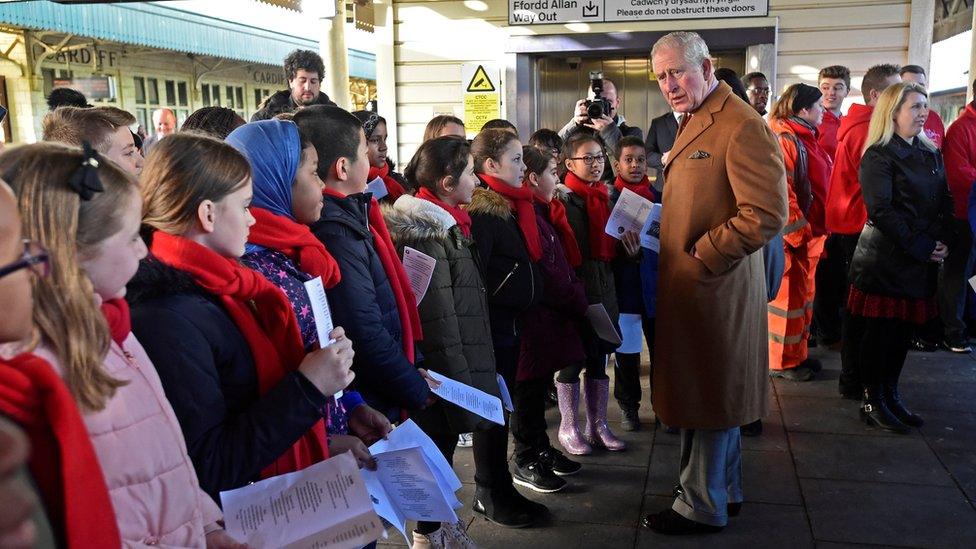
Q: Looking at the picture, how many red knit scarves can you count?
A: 11